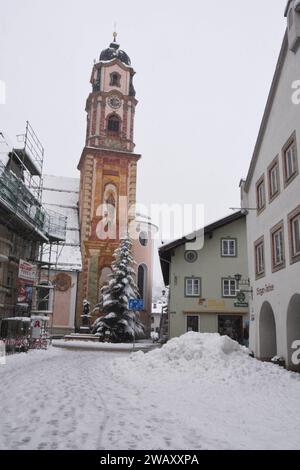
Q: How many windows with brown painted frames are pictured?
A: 6